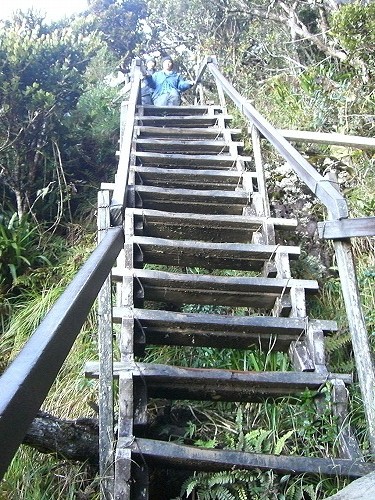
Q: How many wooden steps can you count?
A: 13